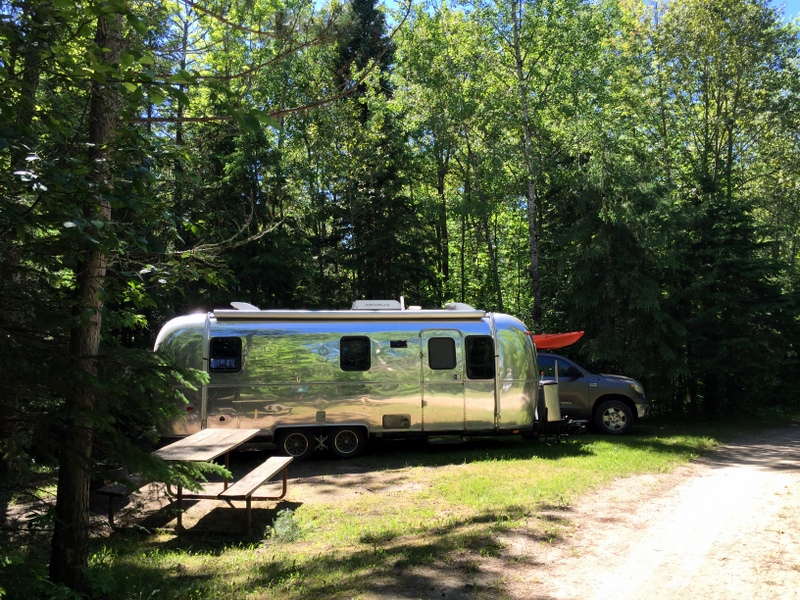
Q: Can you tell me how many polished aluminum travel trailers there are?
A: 1